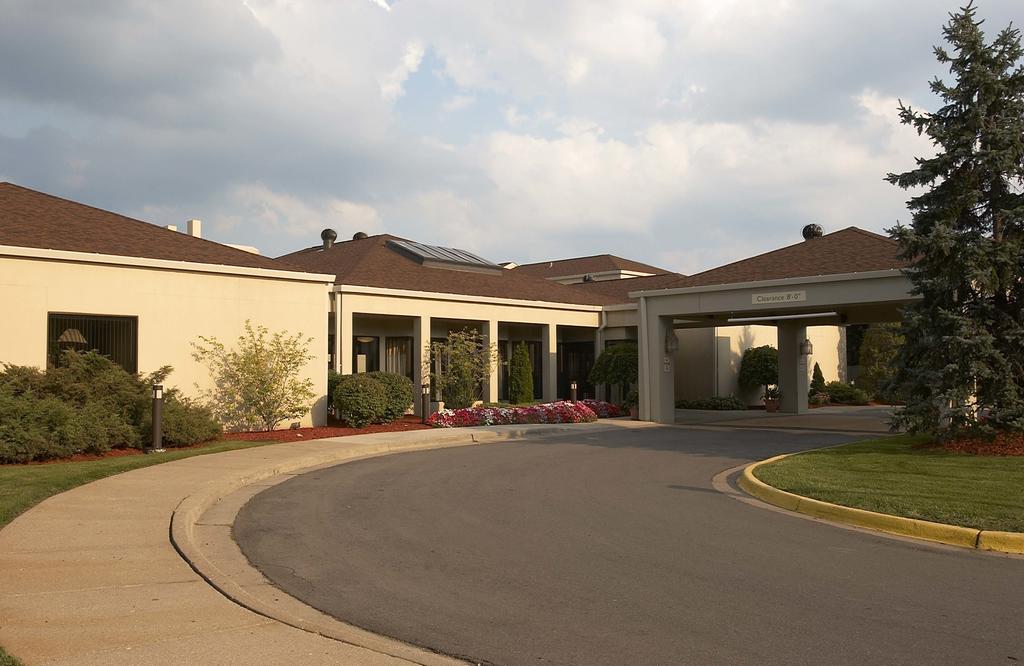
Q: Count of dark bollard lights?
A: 3